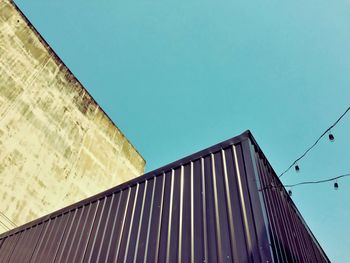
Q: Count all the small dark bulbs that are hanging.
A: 4